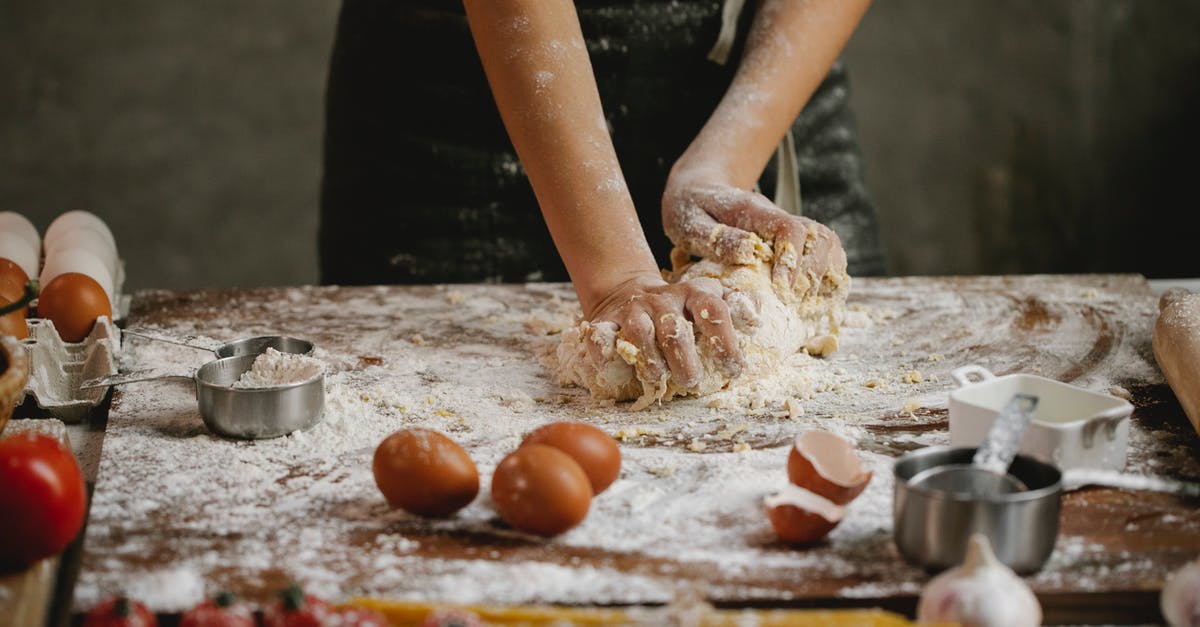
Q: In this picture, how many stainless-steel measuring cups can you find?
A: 4